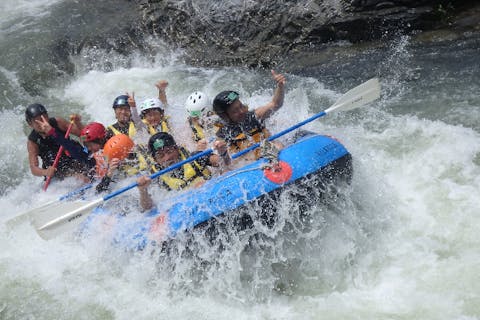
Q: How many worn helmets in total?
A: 8